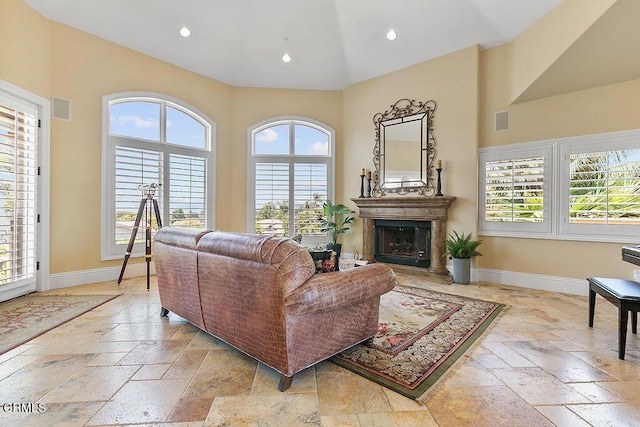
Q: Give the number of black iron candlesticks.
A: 3